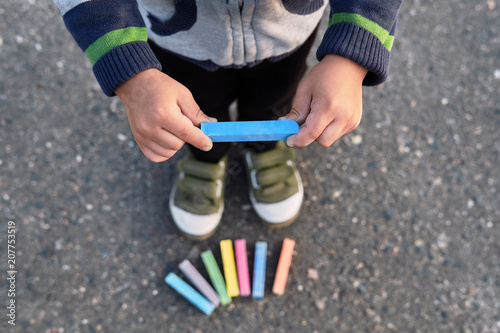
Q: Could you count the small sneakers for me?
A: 2